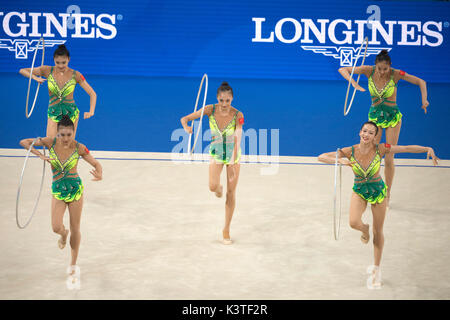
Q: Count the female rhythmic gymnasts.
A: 5